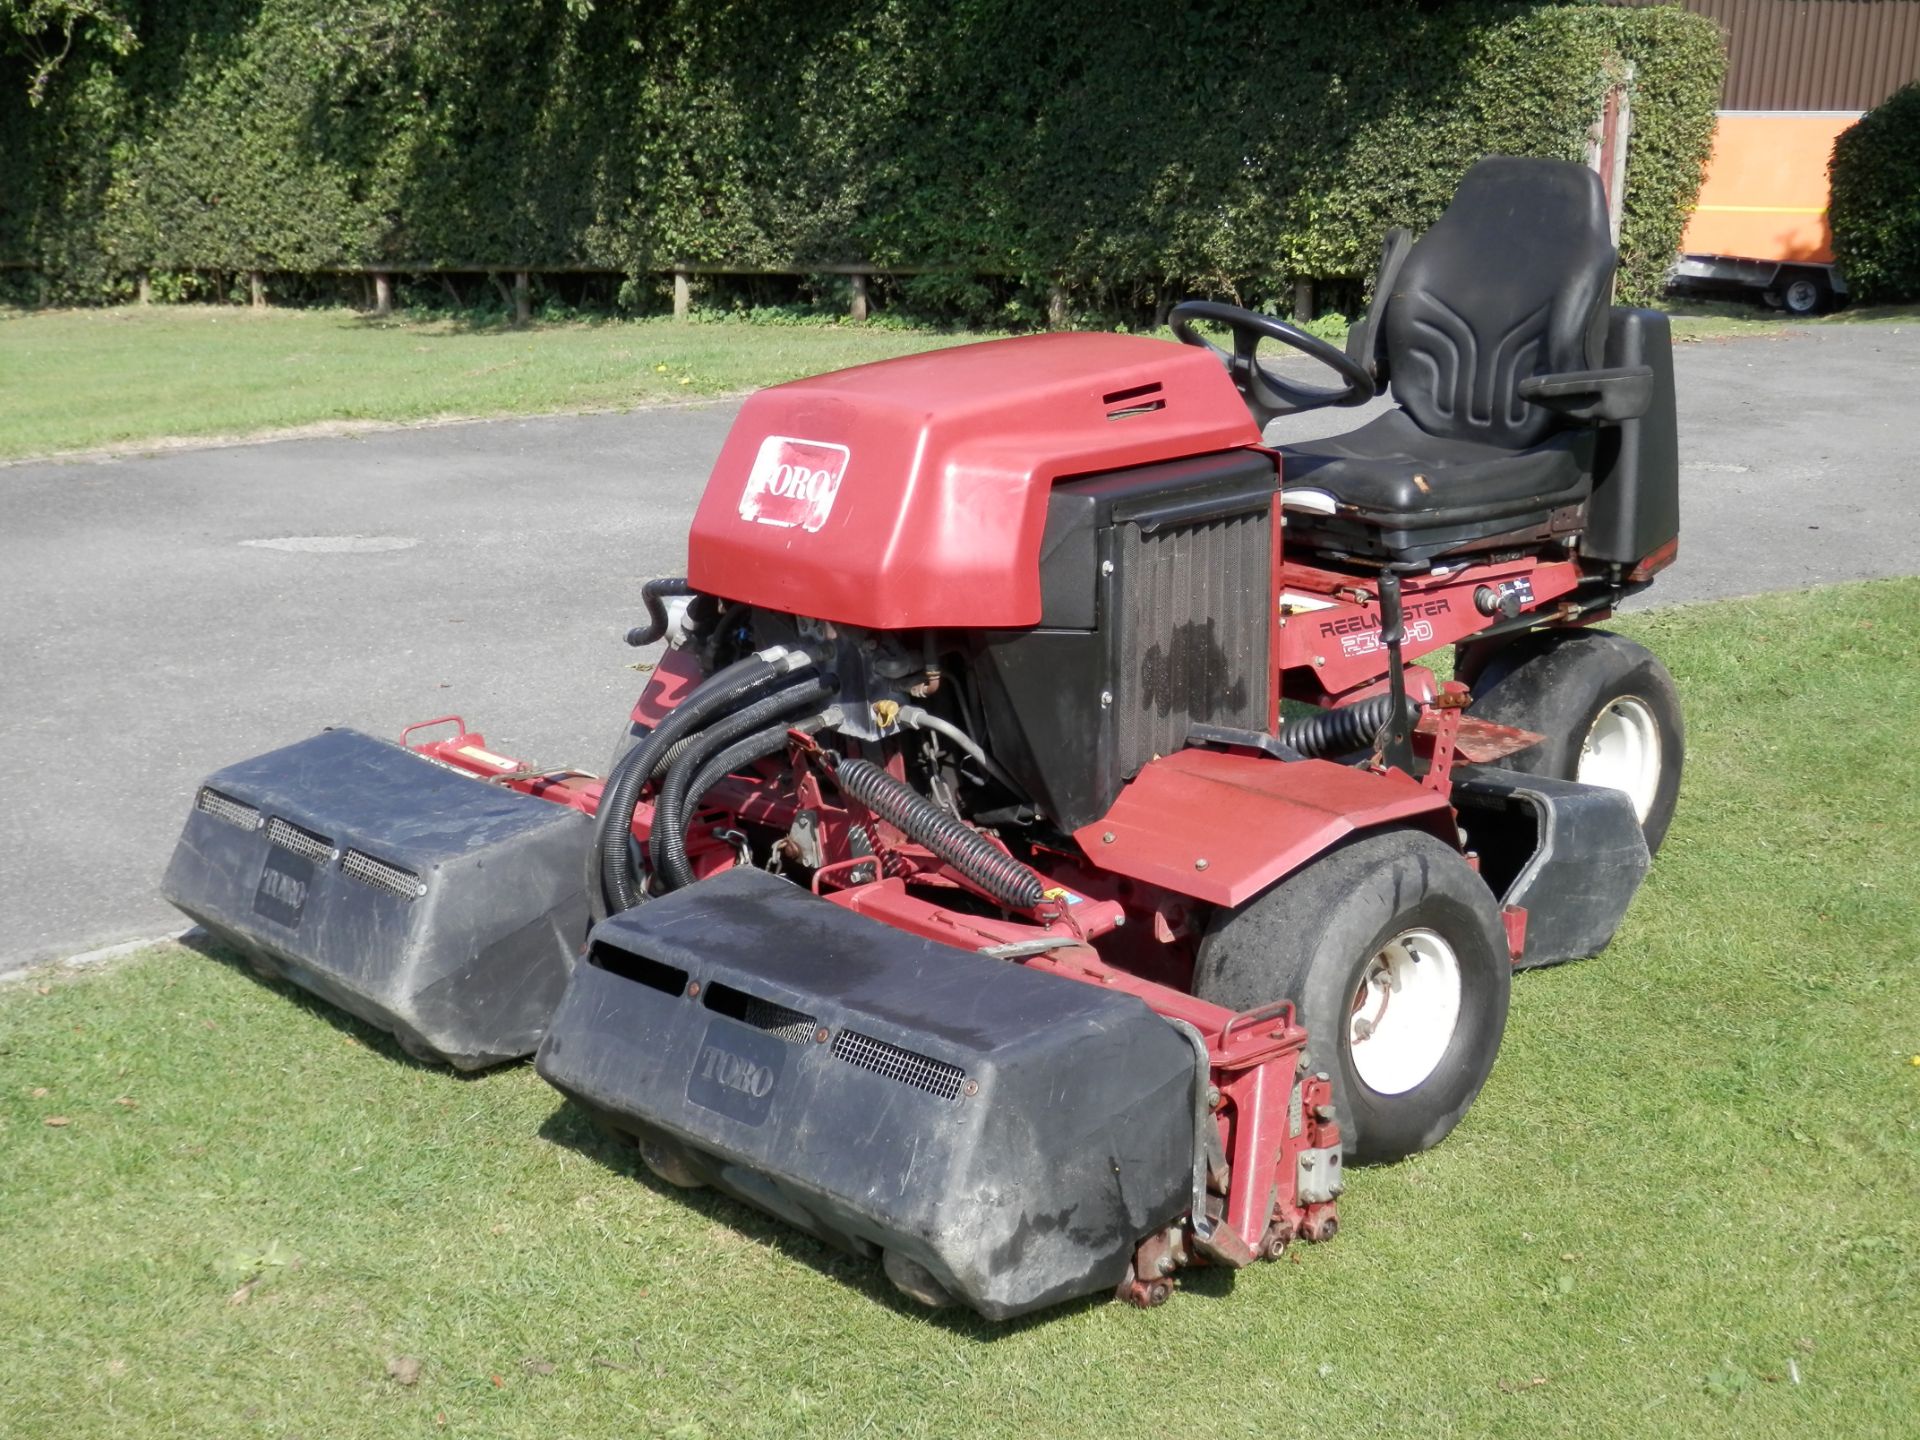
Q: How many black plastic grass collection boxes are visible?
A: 3